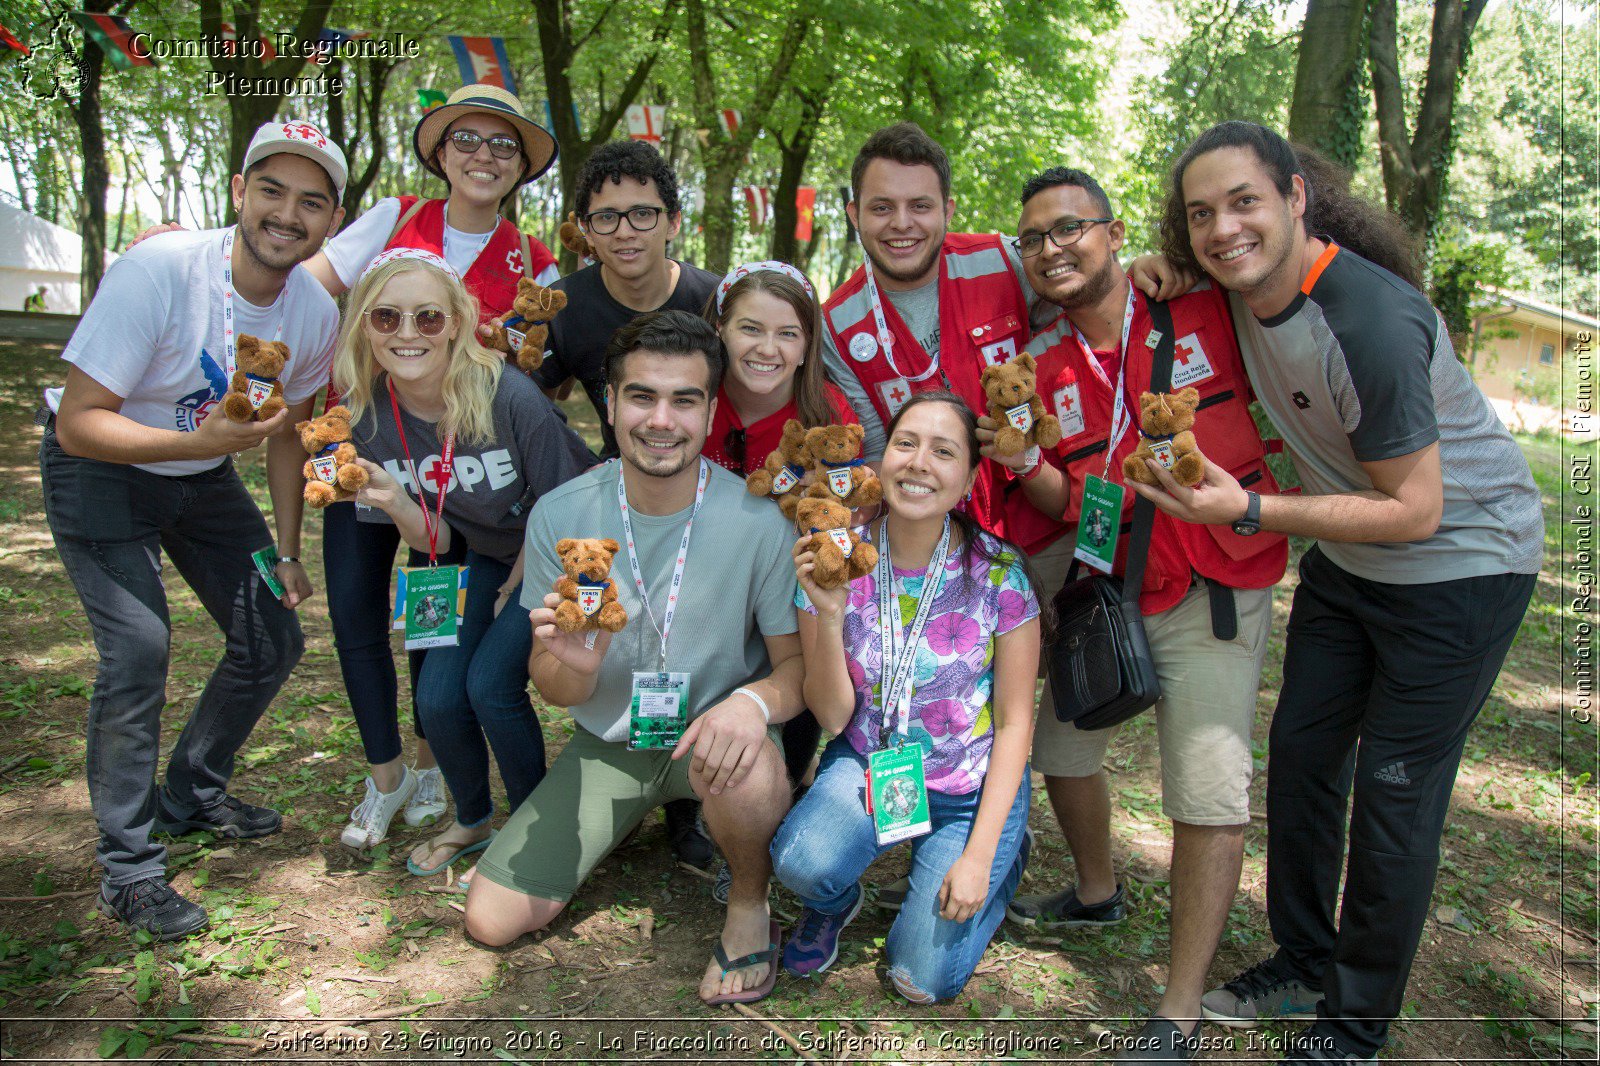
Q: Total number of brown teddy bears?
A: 10